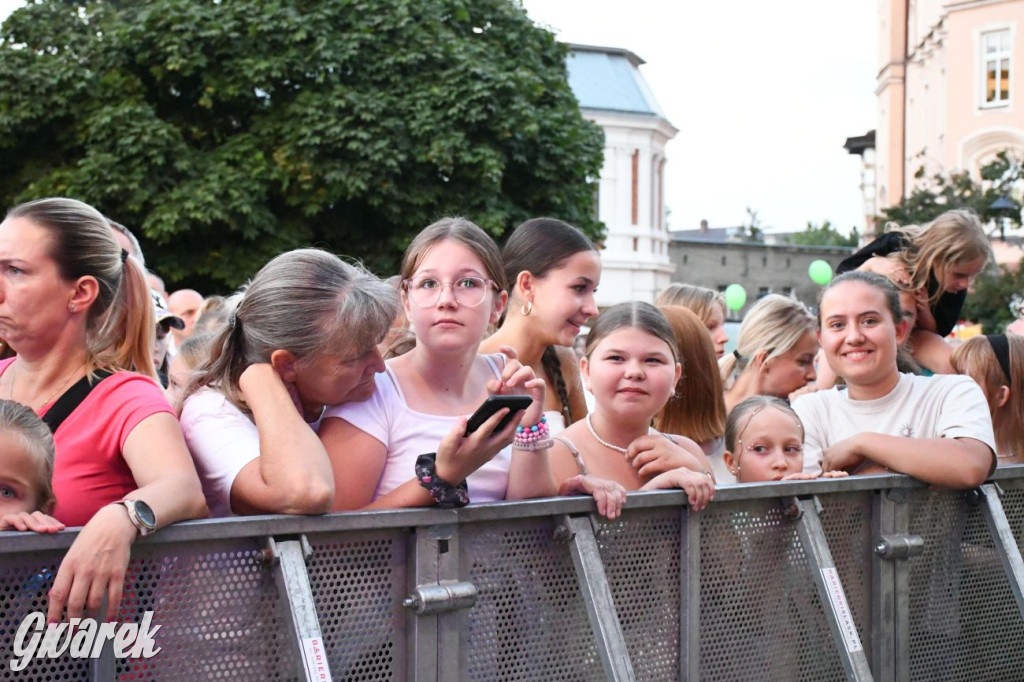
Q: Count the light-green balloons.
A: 2